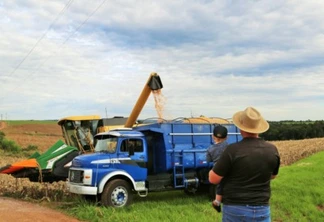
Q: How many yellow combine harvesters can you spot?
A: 1